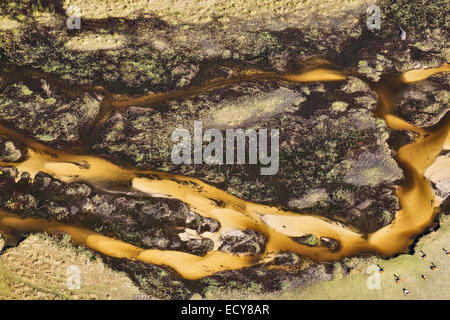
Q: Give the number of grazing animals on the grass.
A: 7